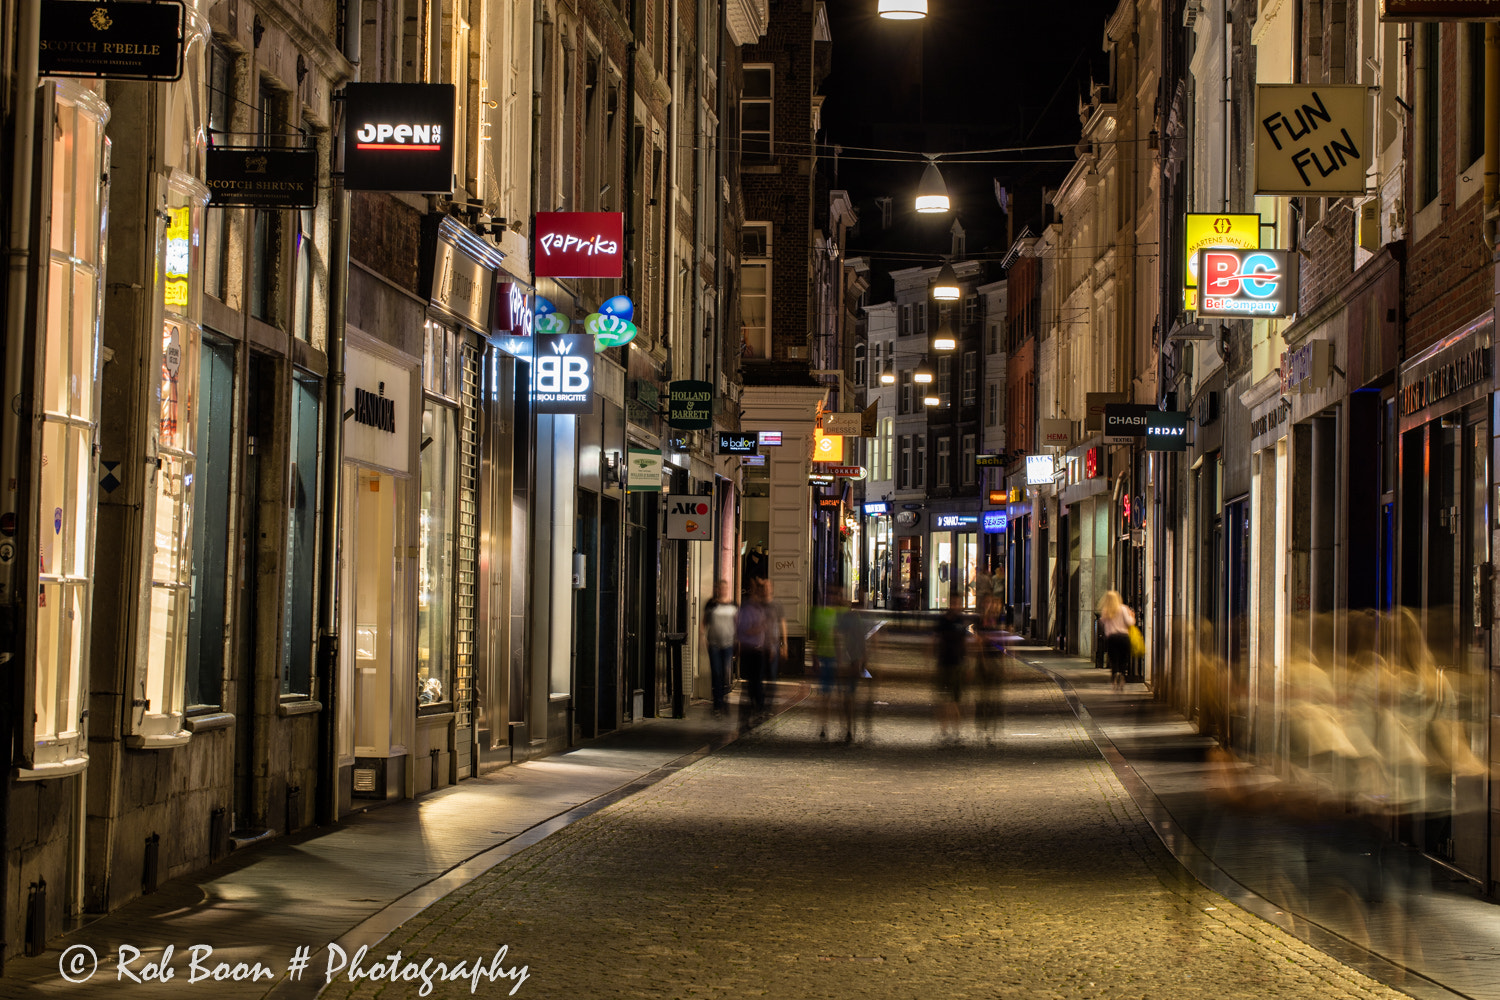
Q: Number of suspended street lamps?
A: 7